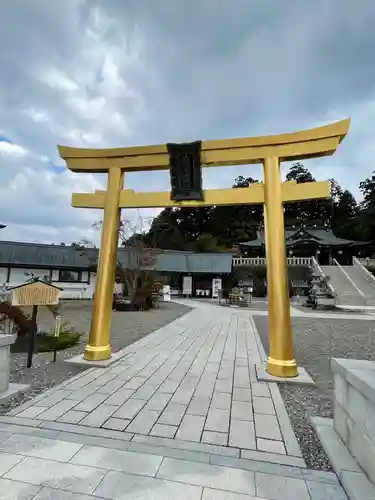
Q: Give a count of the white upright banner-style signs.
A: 3